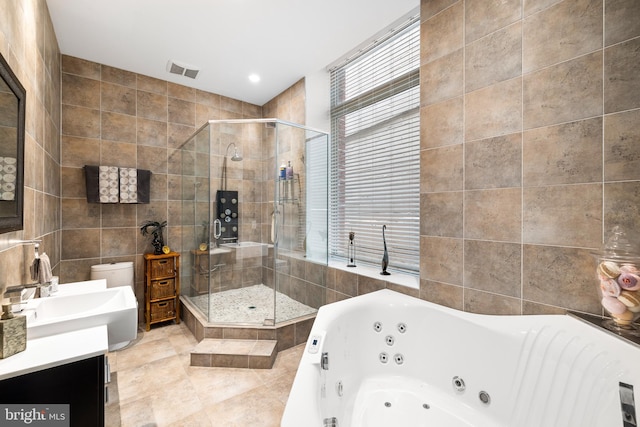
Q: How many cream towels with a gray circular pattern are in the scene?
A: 2